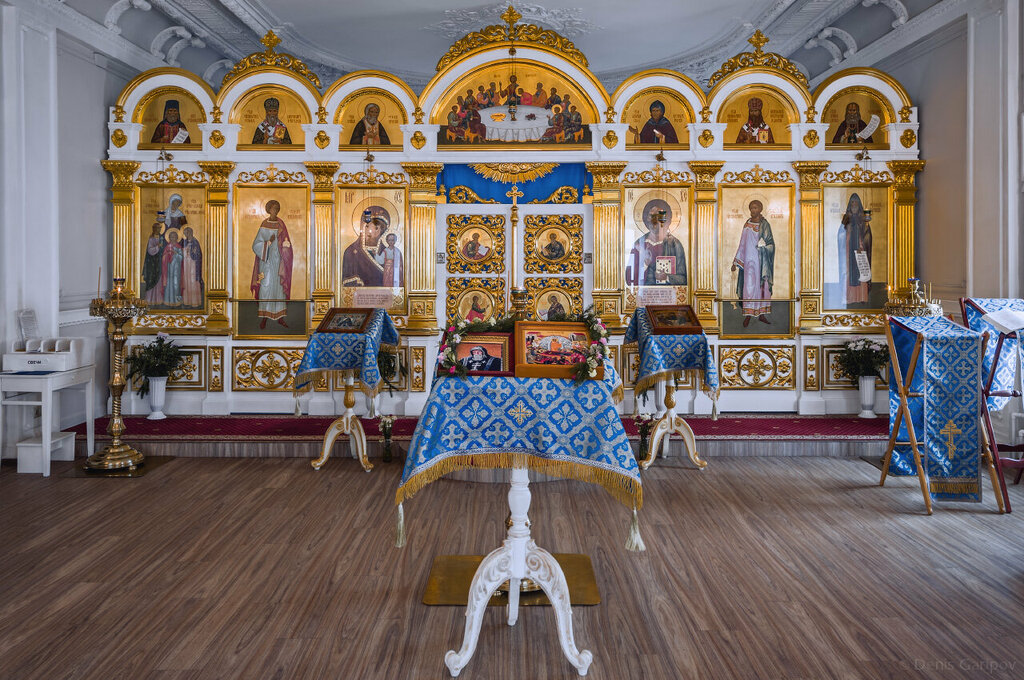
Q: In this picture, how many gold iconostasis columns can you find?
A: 8